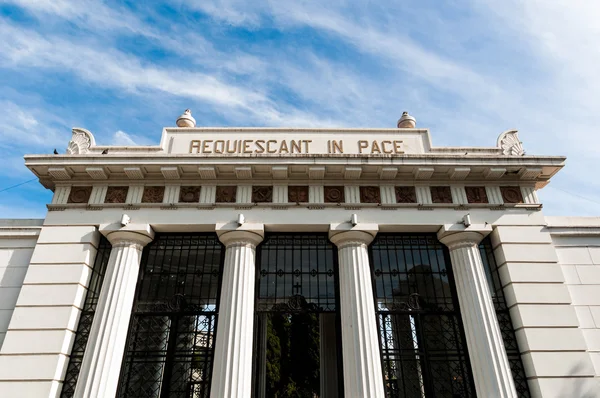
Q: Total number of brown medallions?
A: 13